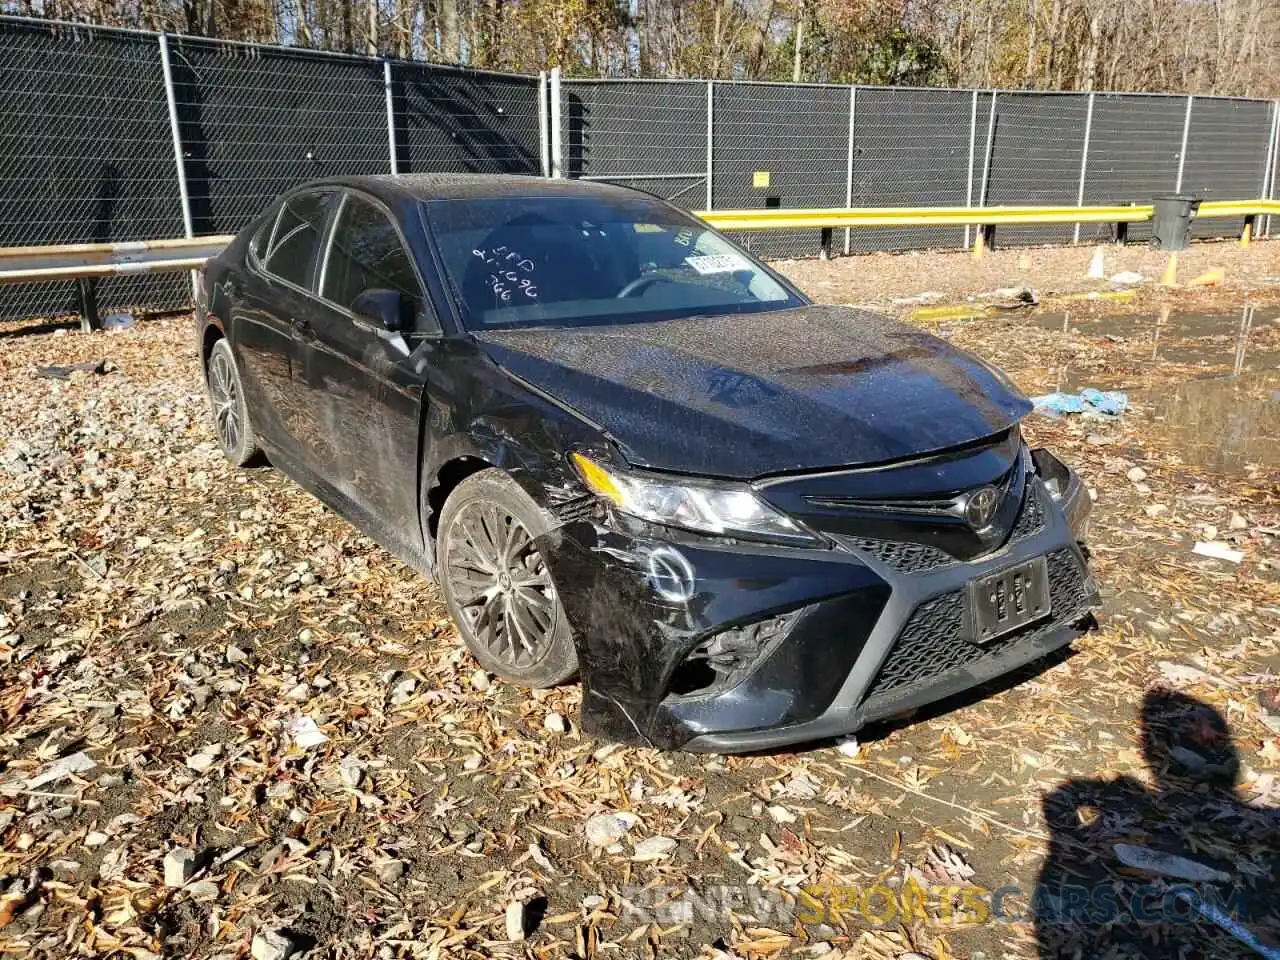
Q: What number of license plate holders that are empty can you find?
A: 1